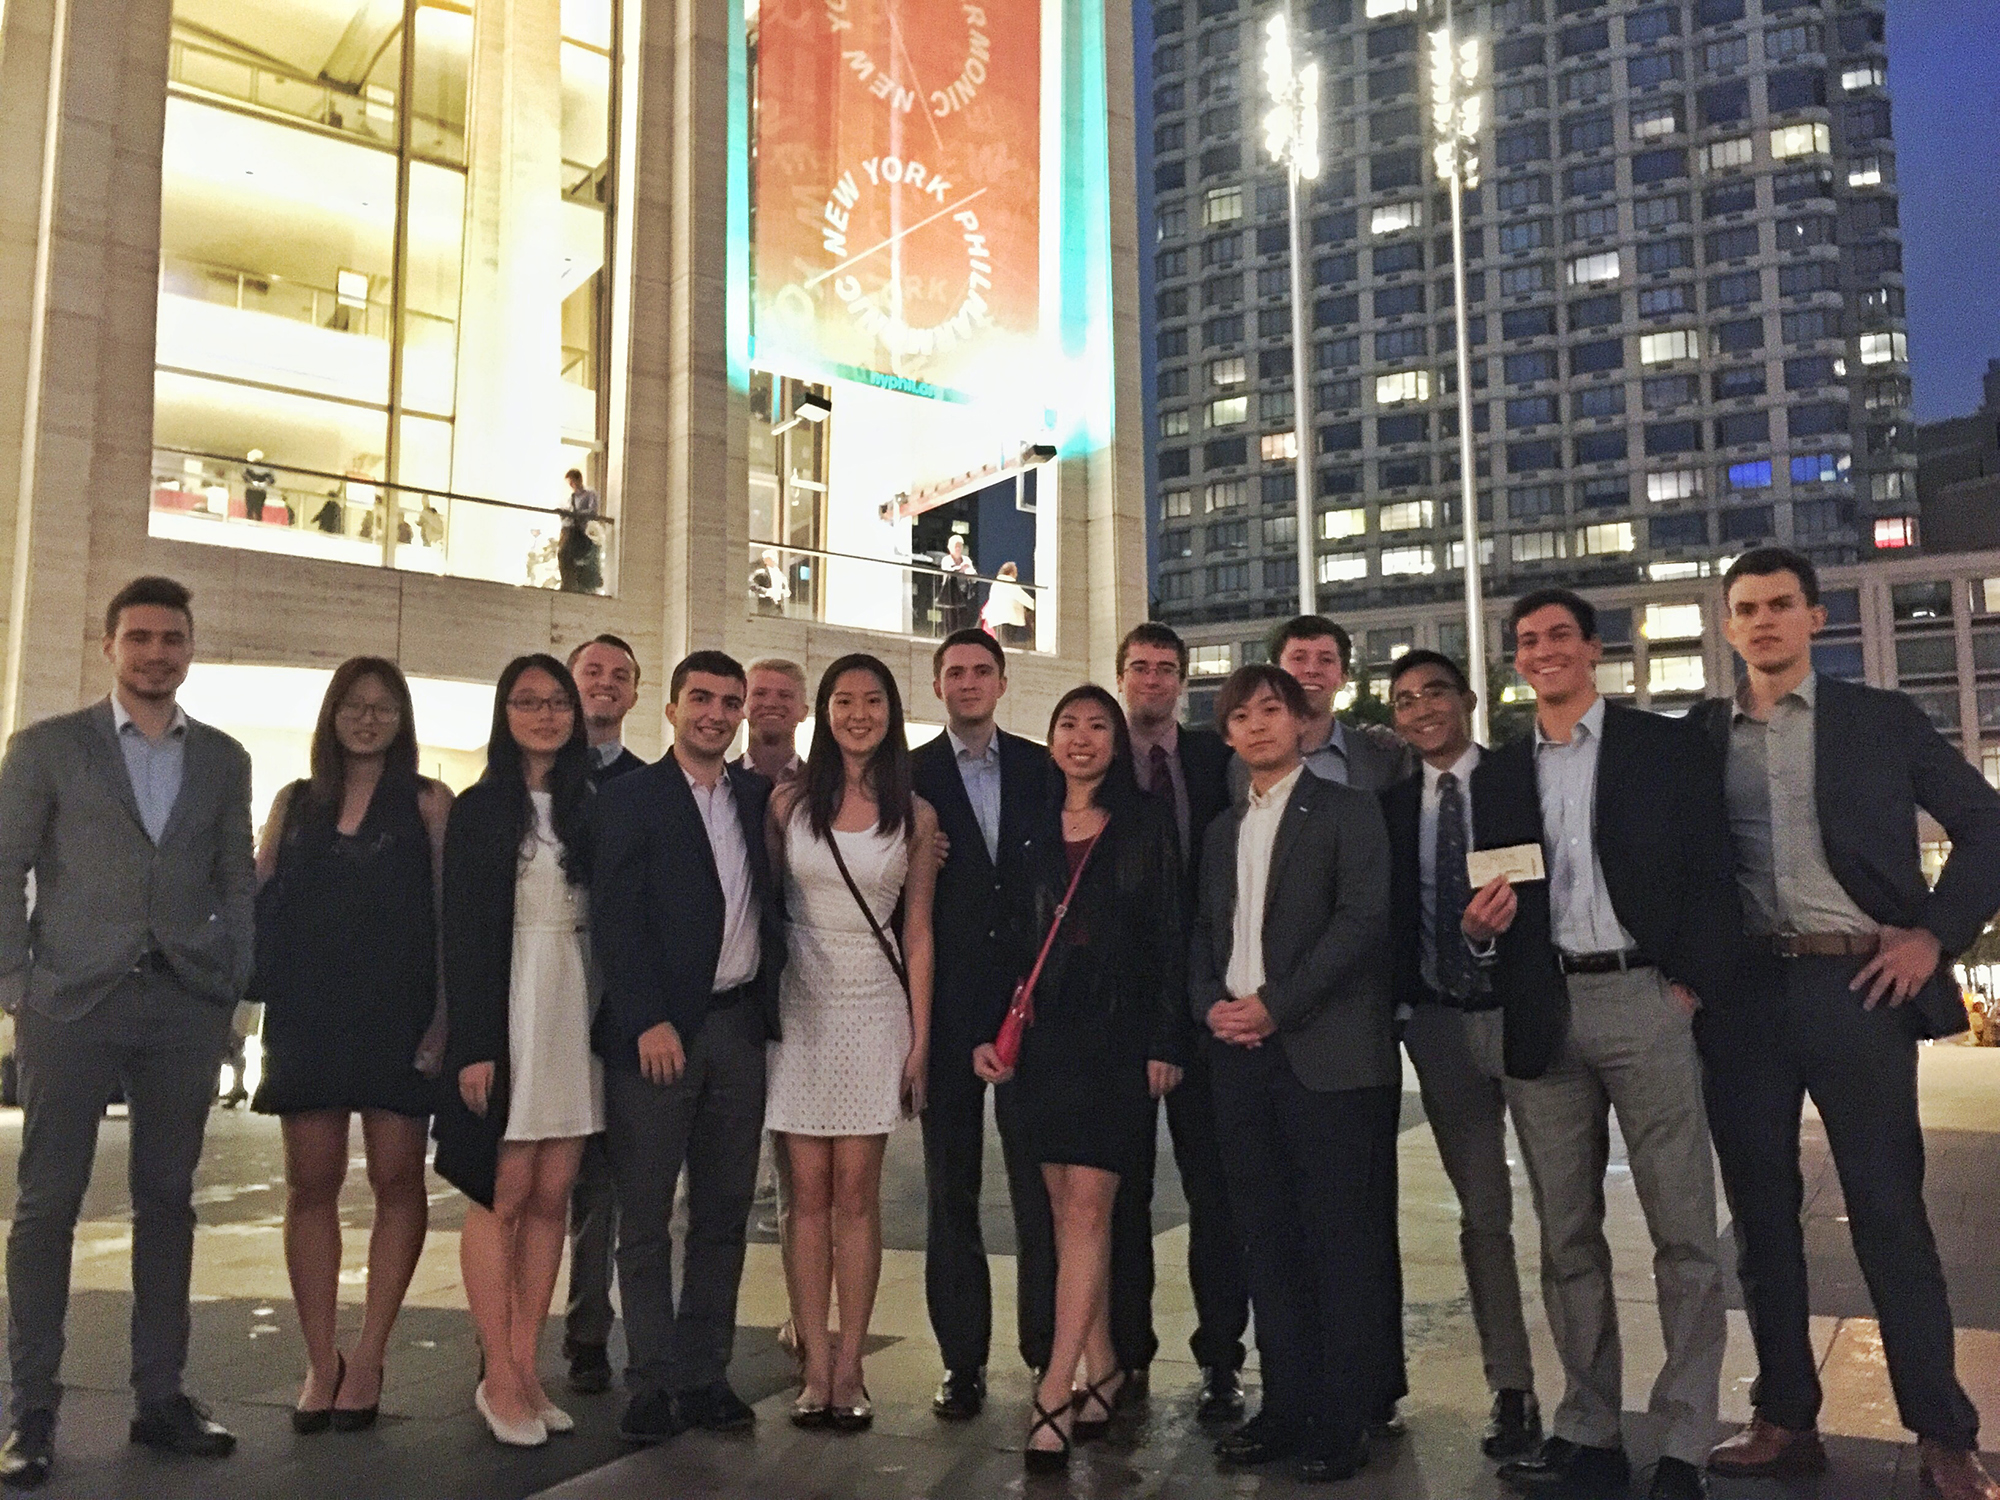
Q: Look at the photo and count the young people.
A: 15